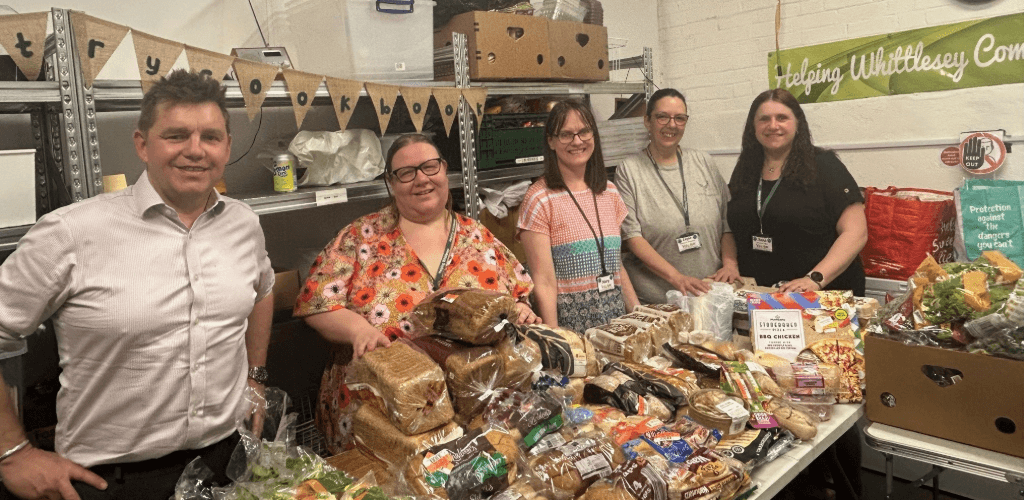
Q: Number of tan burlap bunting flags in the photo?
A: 11